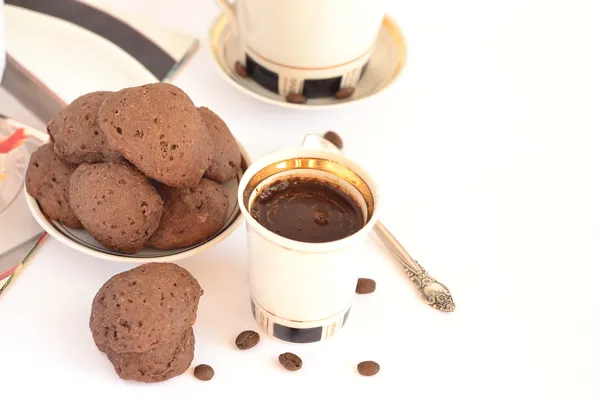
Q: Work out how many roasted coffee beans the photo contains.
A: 9